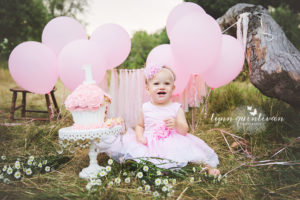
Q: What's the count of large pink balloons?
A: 8